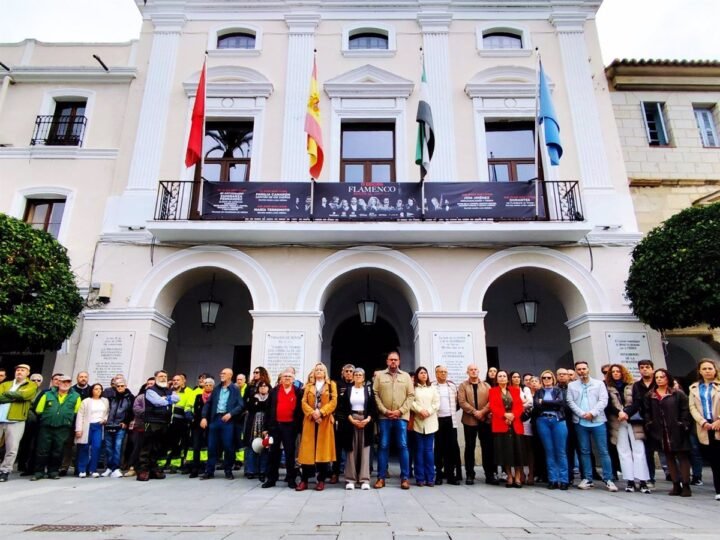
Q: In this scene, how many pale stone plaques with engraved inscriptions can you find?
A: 4